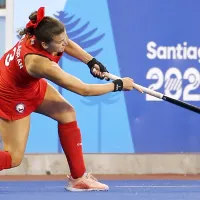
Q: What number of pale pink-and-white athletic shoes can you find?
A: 1